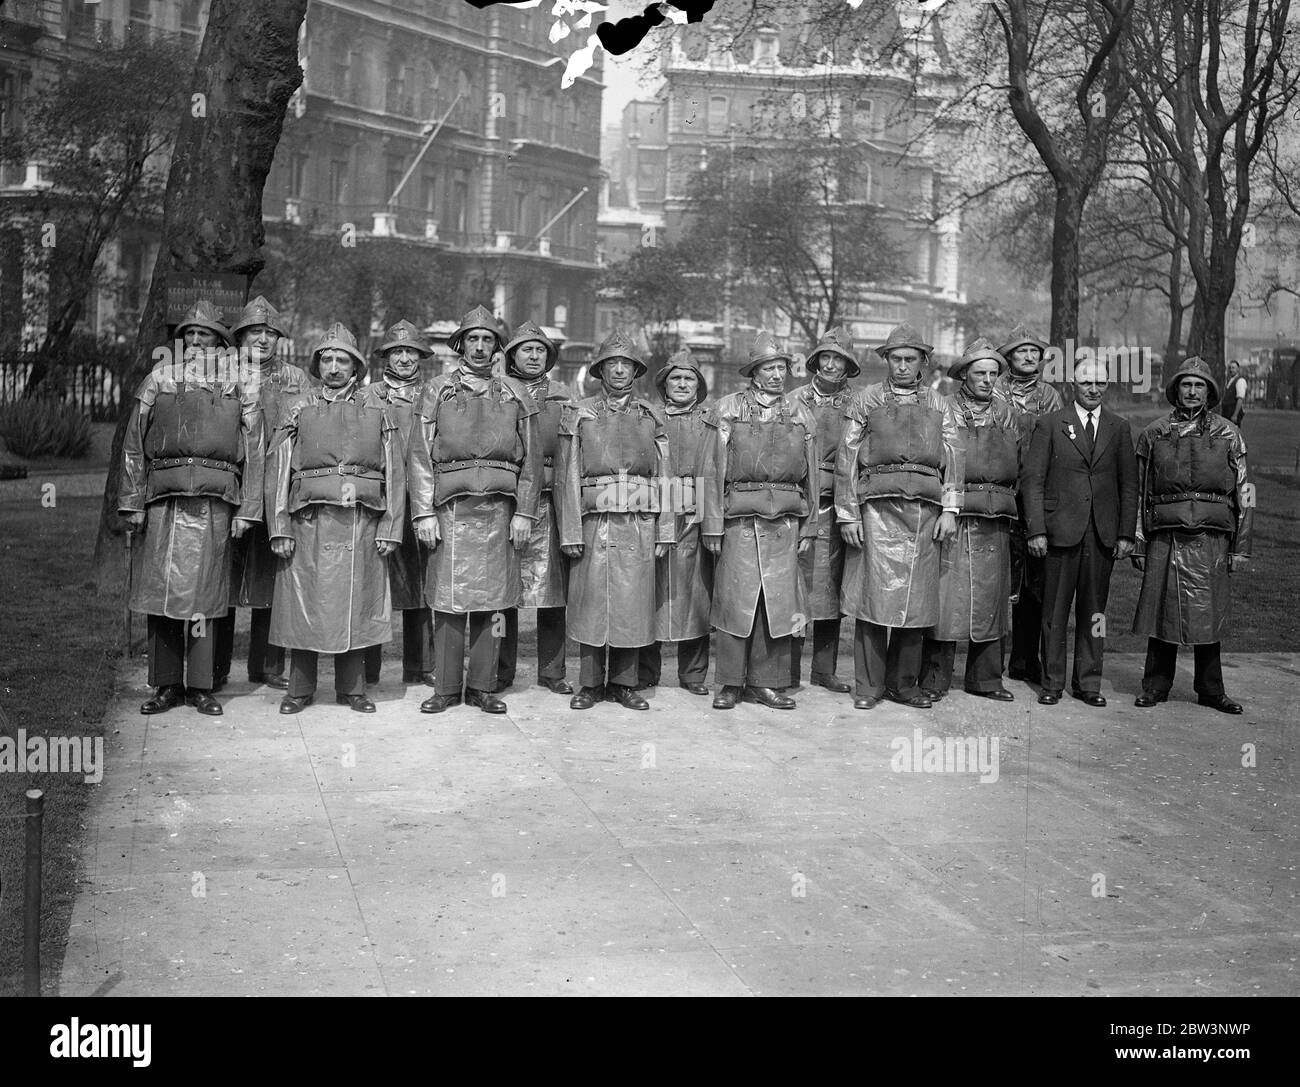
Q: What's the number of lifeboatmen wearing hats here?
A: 14